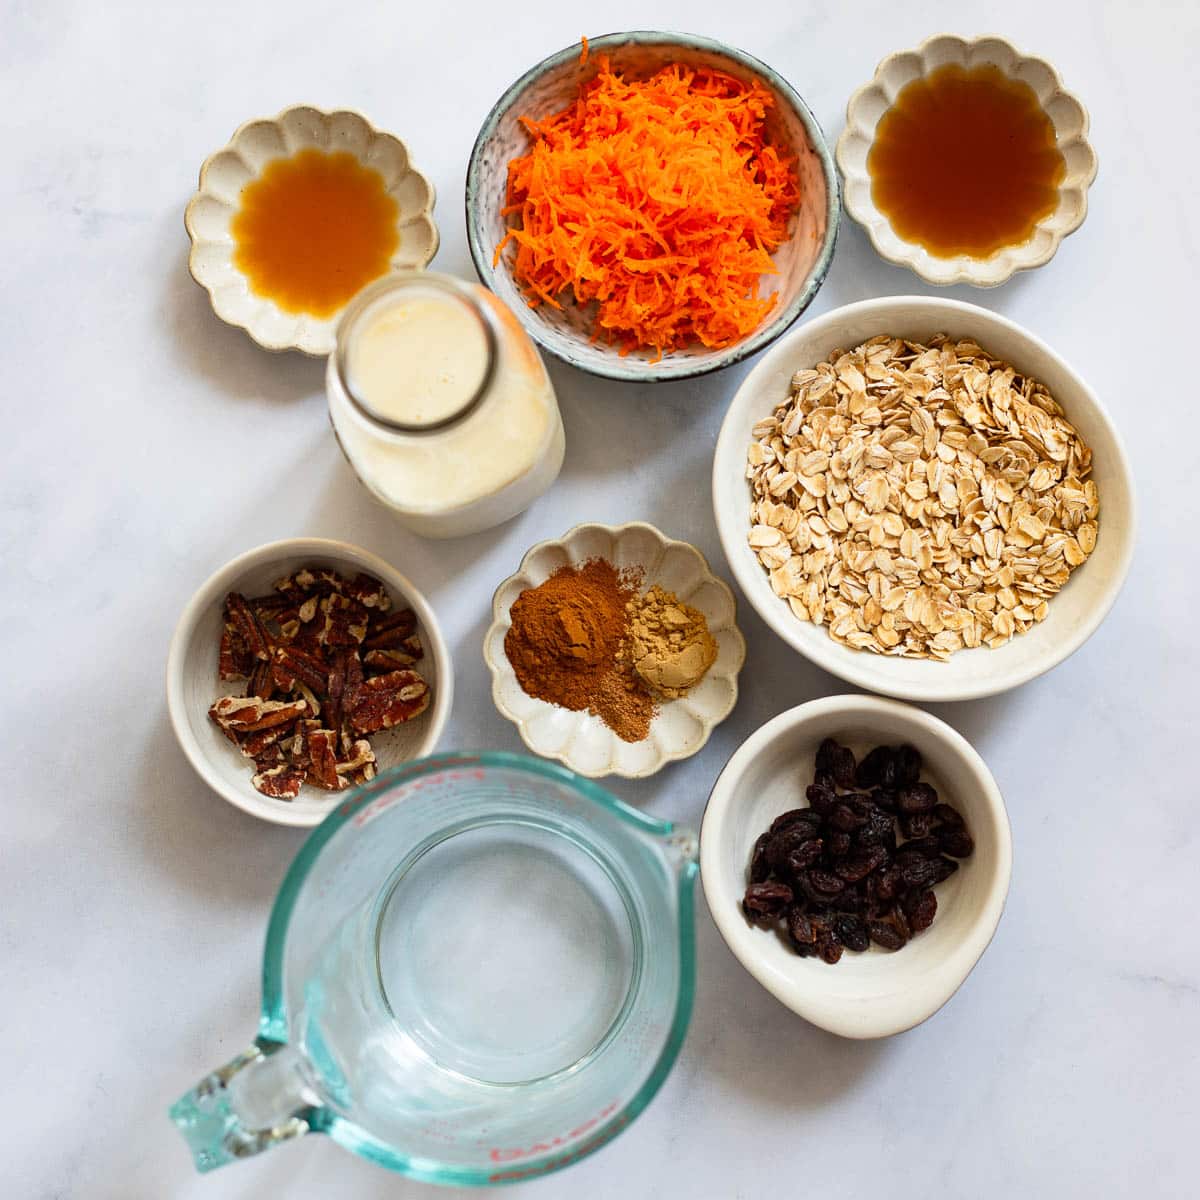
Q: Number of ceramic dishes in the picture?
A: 7